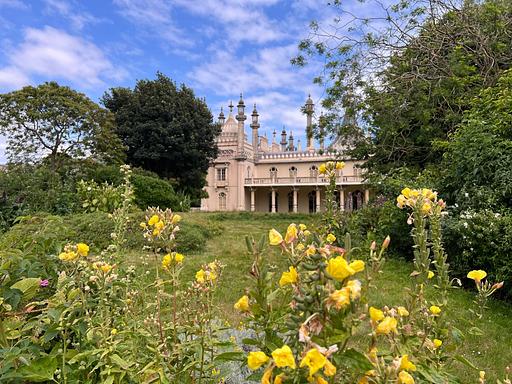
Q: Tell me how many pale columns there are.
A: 6